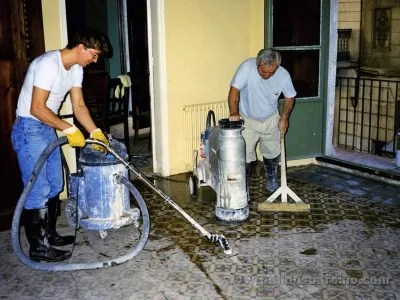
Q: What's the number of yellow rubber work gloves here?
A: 2